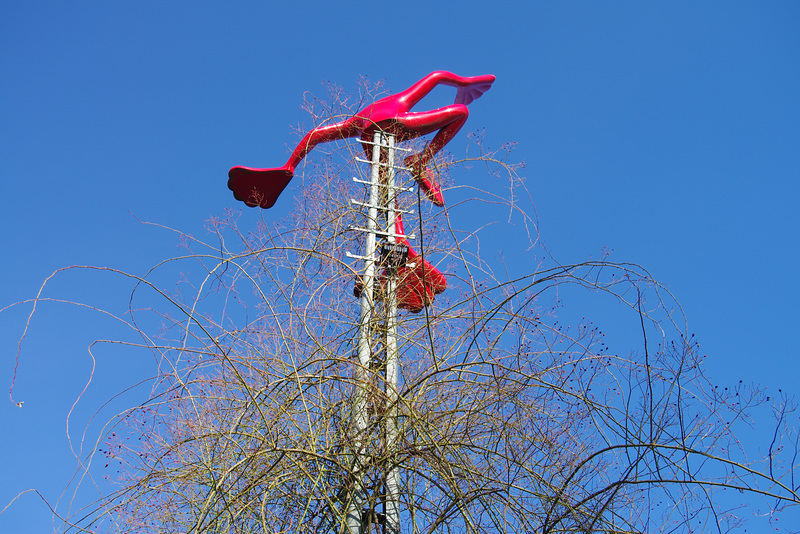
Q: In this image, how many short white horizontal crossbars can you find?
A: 6